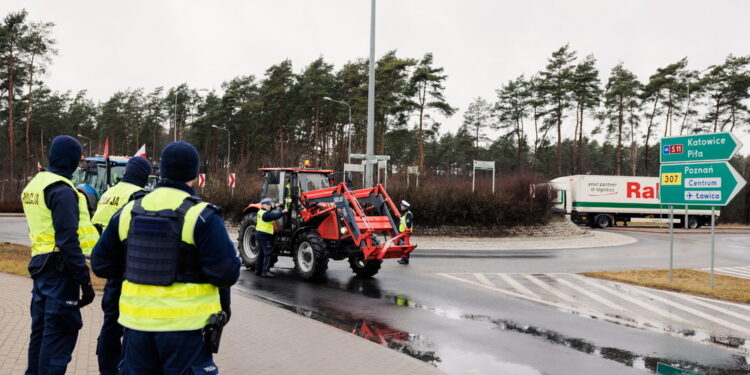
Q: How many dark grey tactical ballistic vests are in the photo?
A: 1